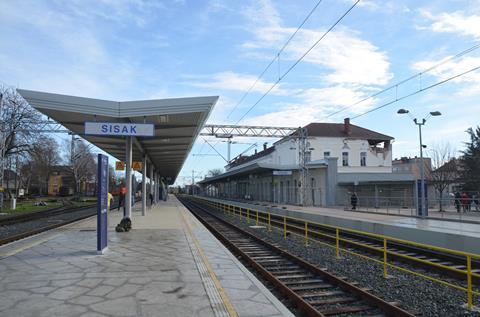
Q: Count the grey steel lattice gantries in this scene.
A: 1